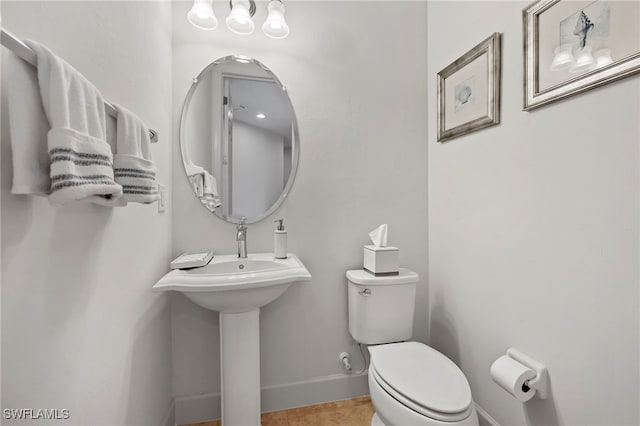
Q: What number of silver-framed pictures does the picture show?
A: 2